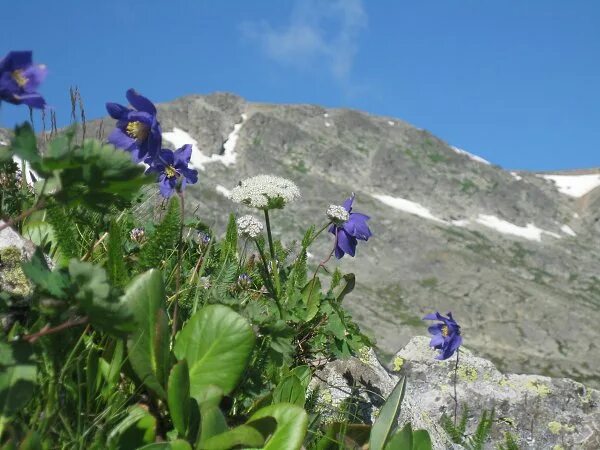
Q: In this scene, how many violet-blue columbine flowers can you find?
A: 5